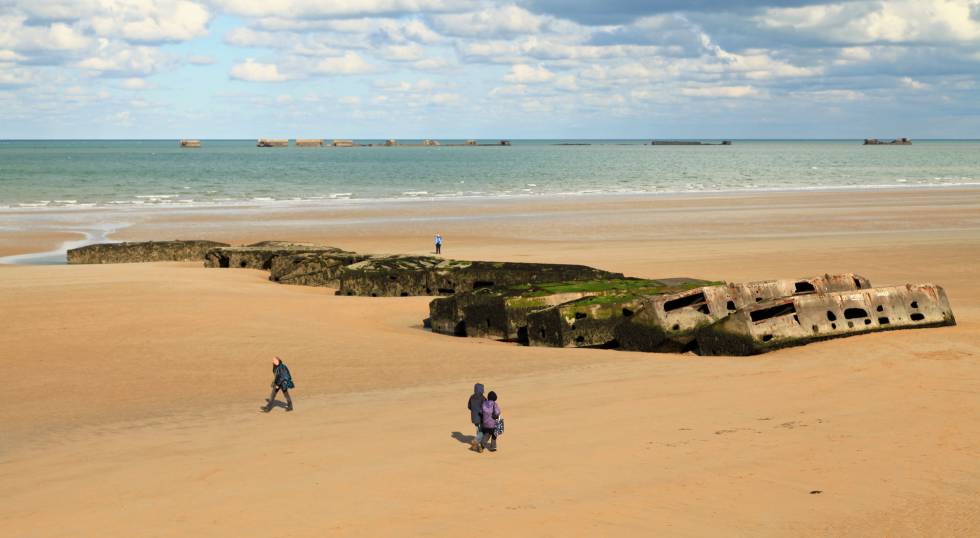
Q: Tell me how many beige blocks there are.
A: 4